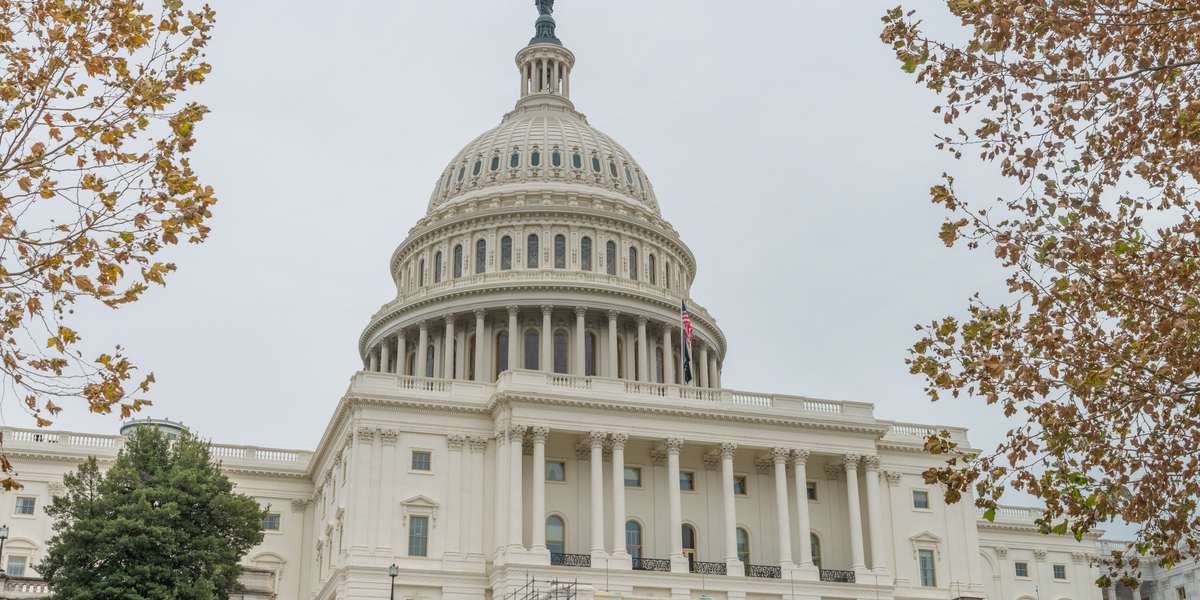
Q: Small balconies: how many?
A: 5